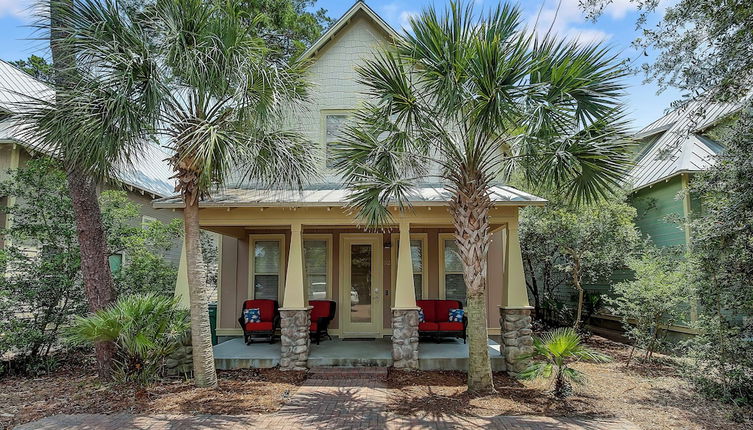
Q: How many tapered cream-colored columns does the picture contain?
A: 4